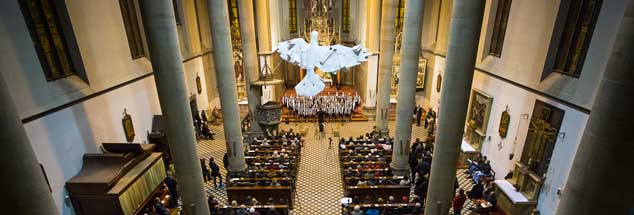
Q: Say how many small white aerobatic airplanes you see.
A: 0